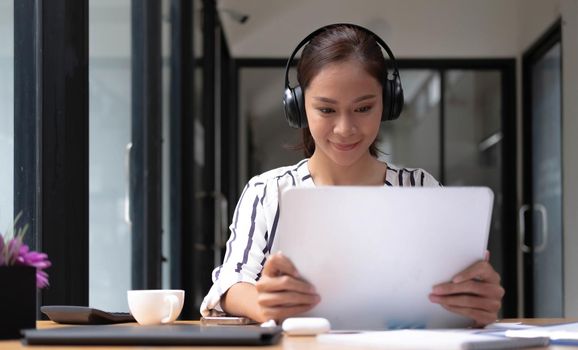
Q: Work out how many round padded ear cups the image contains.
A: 2